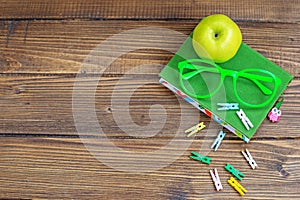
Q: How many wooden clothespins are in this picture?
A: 9